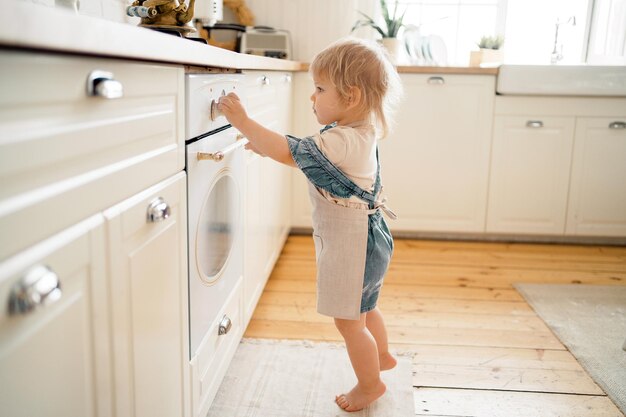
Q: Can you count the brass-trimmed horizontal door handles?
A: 1